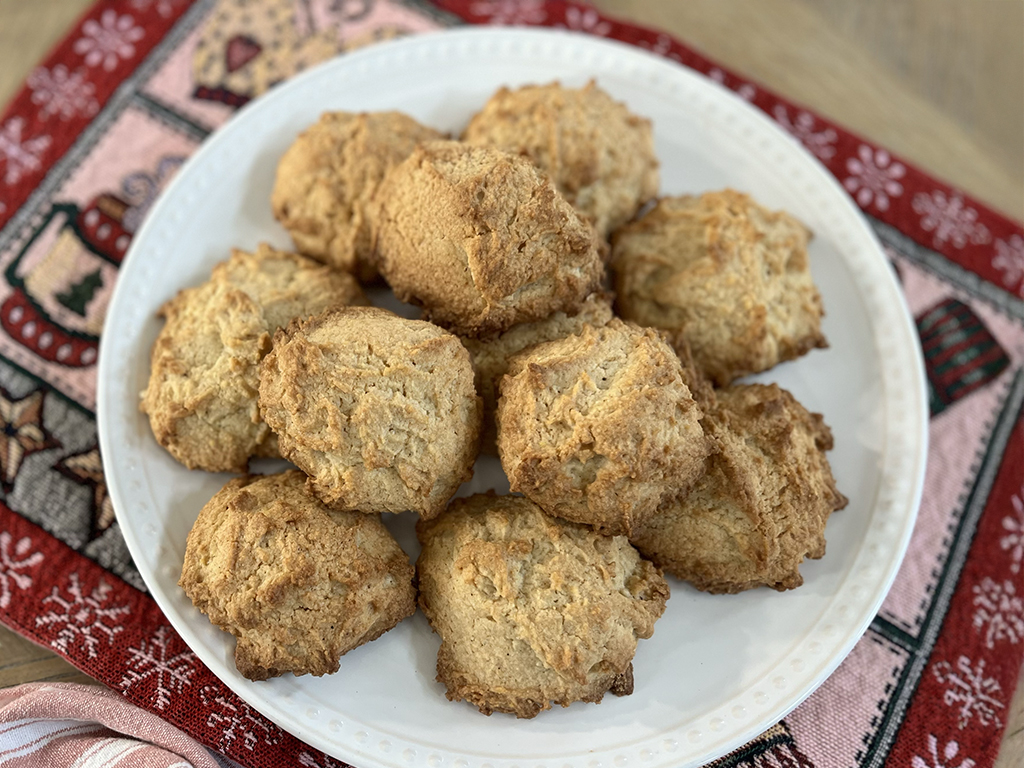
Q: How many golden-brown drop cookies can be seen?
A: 11